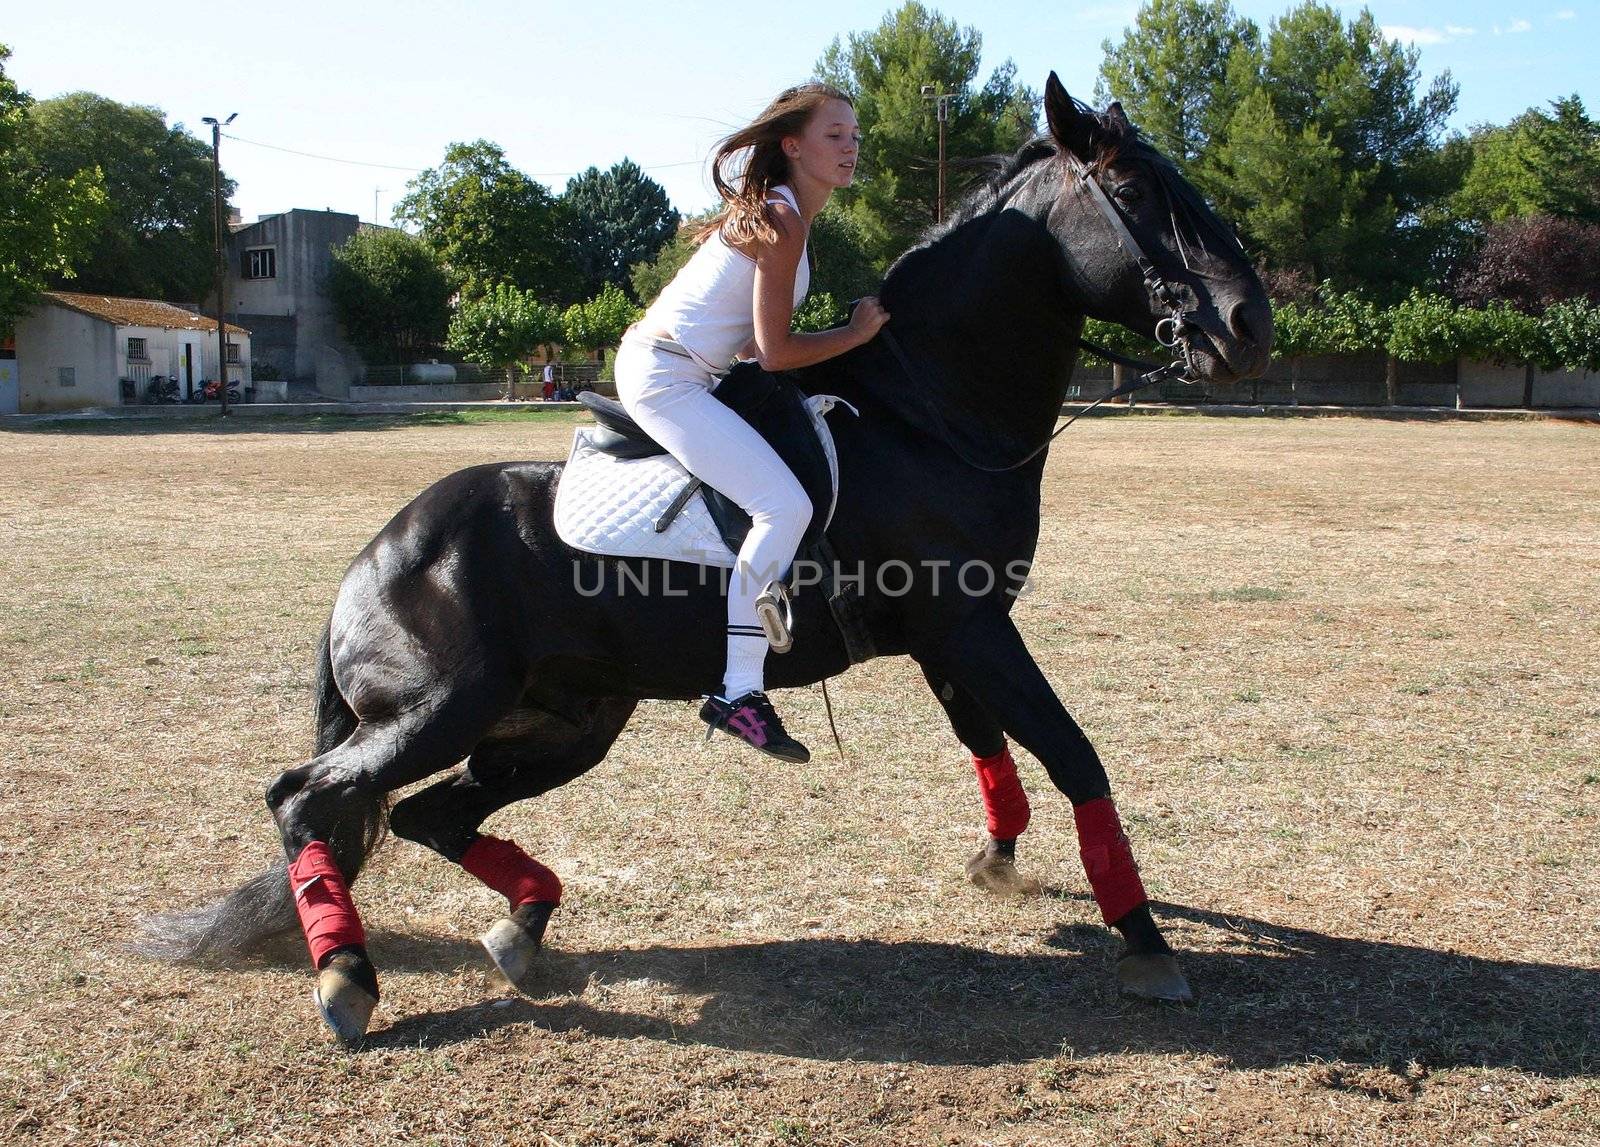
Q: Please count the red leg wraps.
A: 4